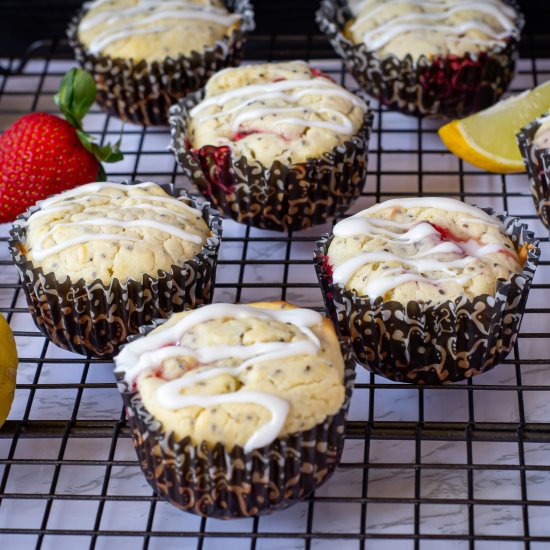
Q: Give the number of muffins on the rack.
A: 7